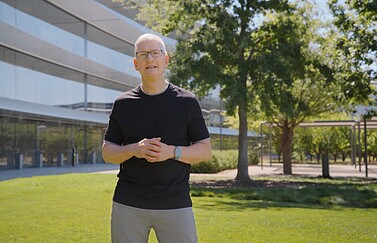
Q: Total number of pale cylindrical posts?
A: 5